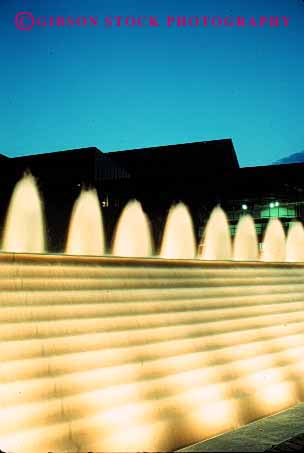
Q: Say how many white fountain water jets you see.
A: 8